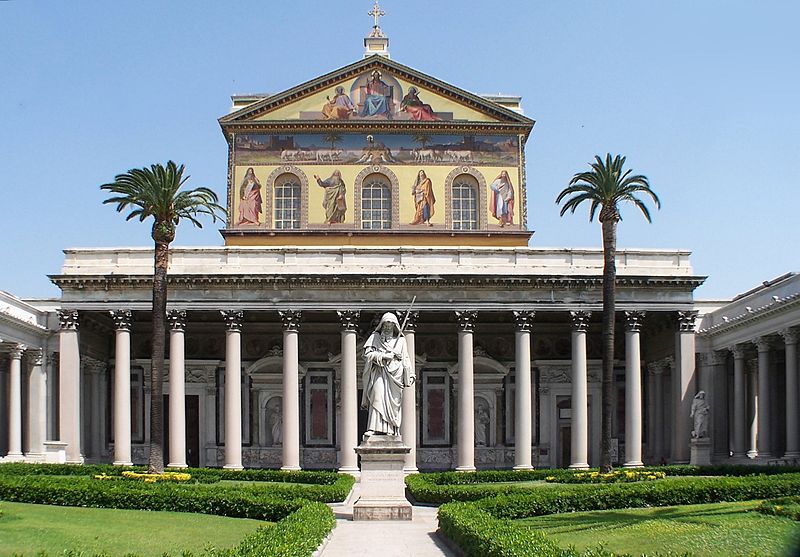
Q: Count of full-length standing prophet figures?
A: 4